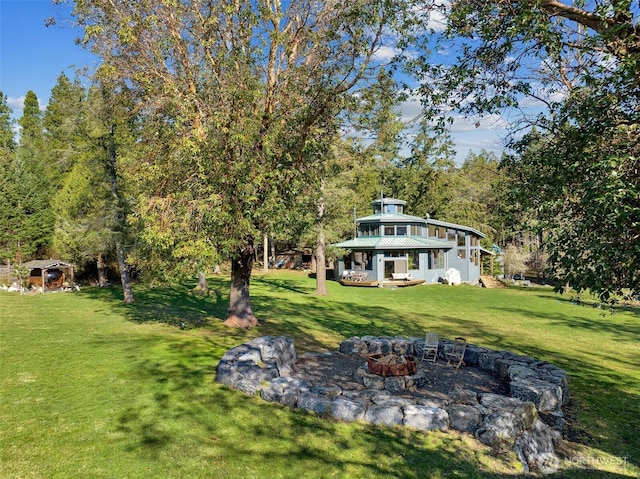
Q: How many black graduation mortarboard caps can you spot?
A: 0